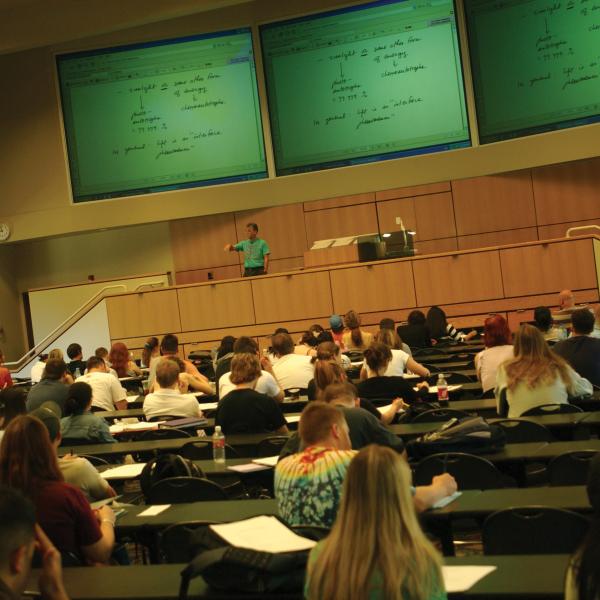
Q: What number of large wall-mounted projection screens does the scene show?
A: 3